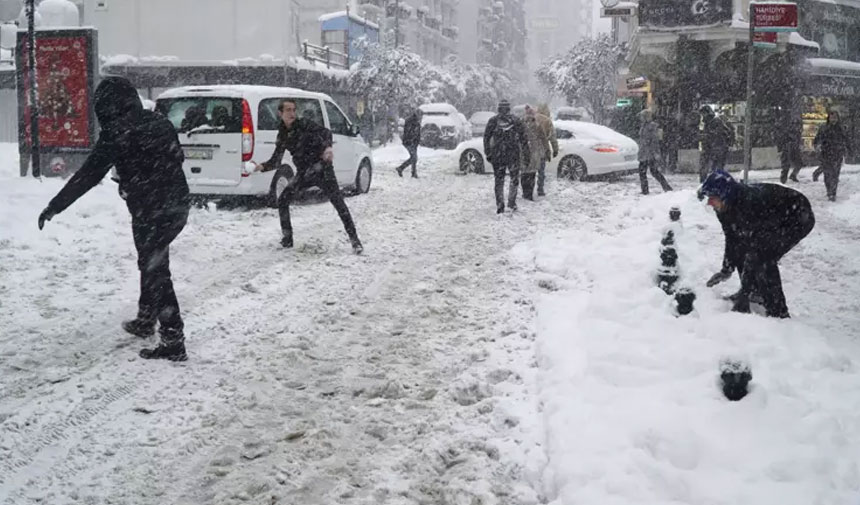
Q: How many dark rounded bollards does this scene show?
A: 6